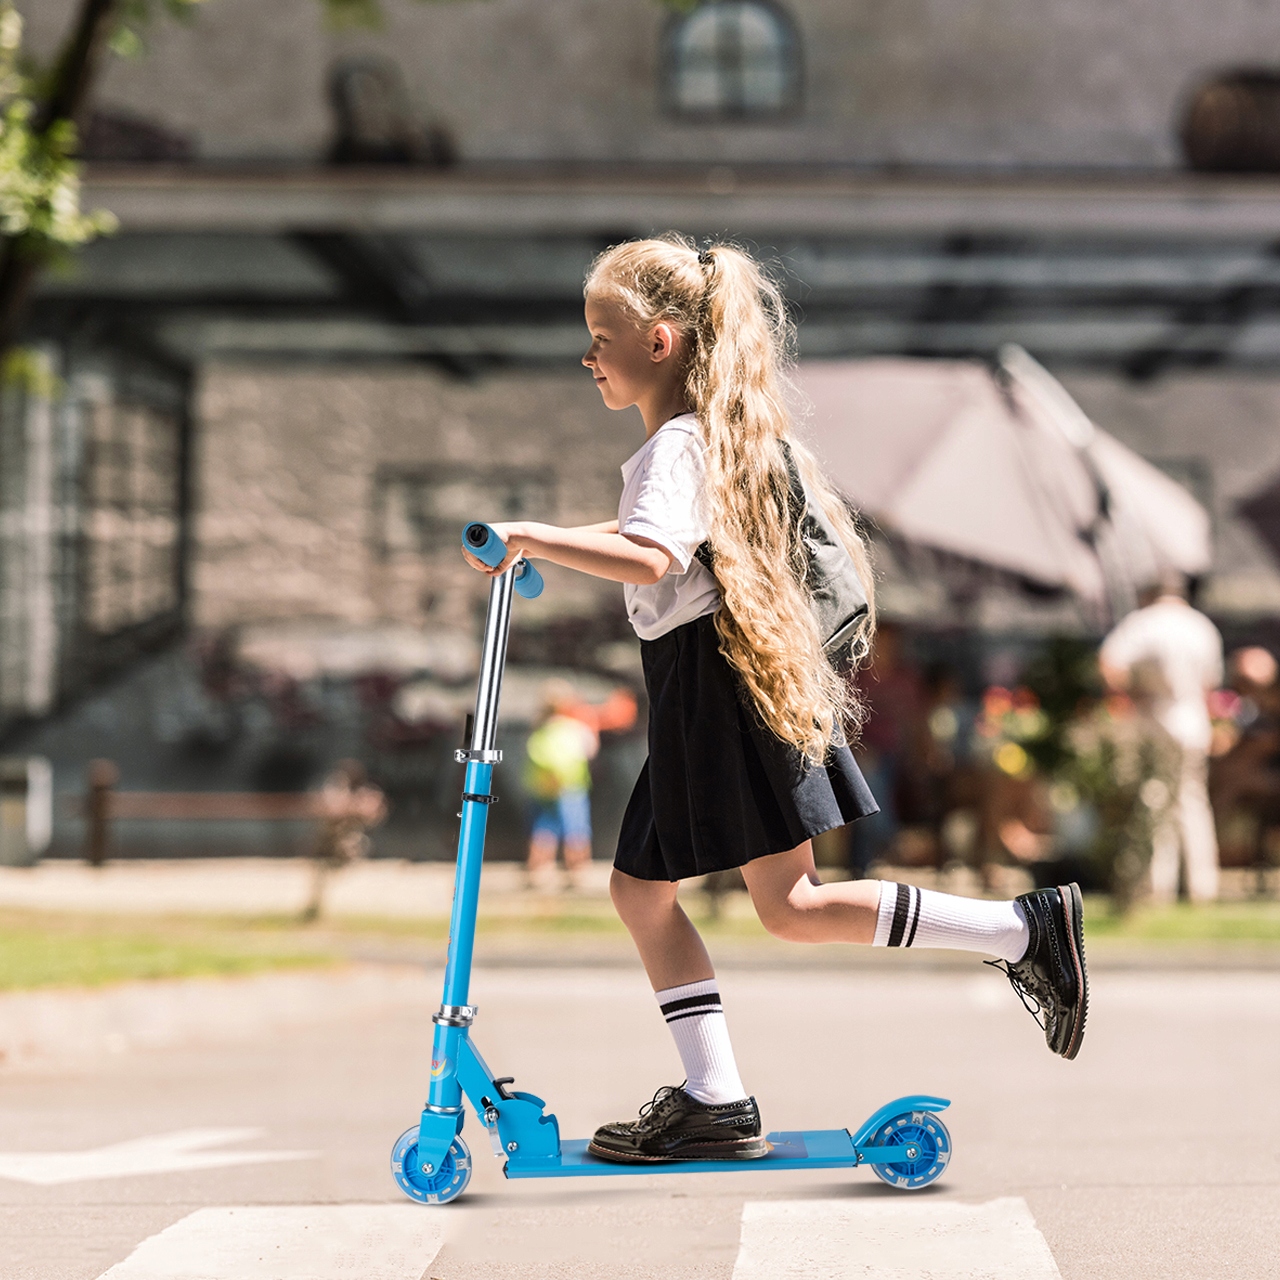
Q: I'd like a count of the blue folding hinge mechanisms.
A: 1